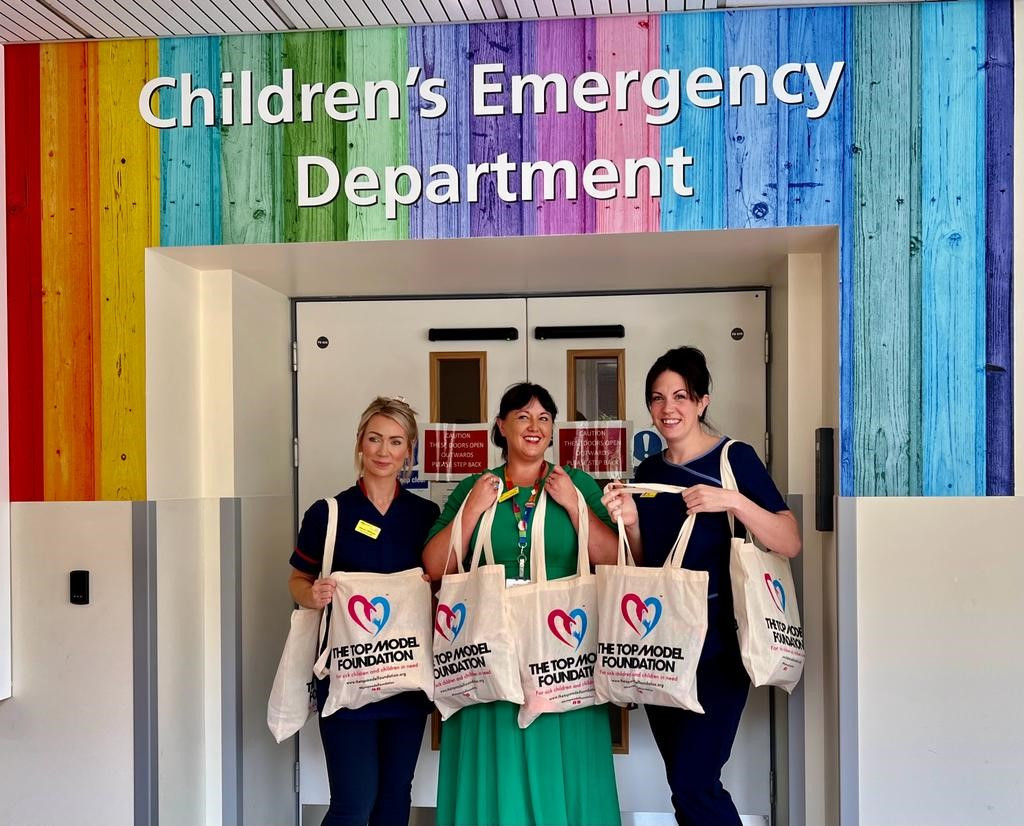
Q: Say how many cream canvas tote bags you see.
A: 6